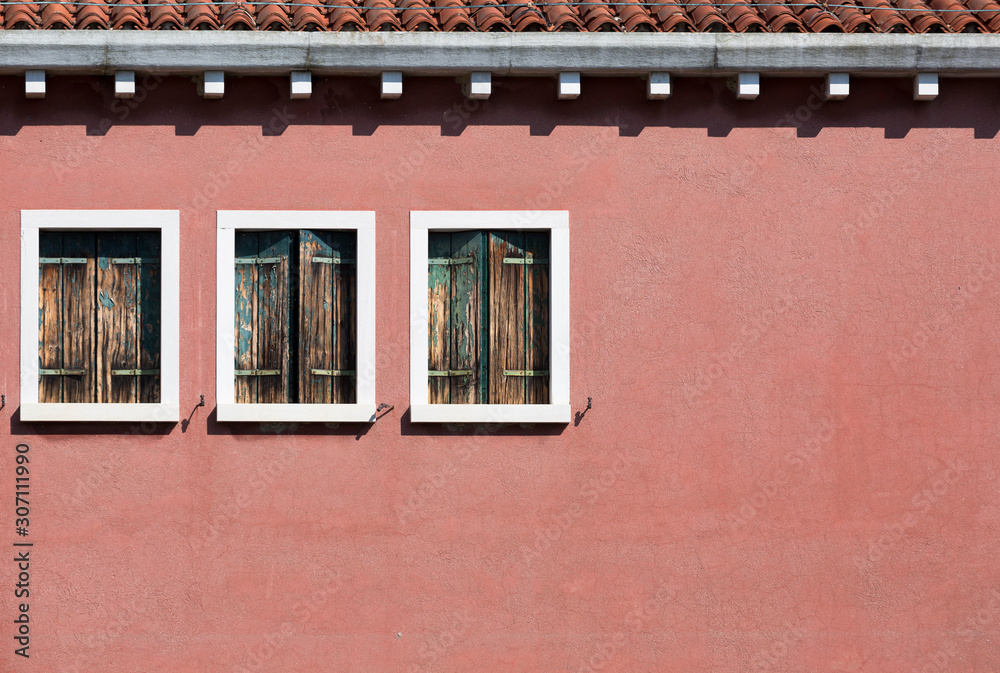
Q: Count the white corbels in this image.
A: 11